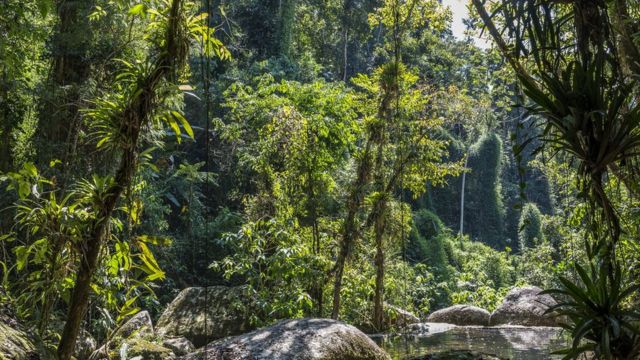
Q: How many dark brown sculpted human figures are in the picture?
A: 0